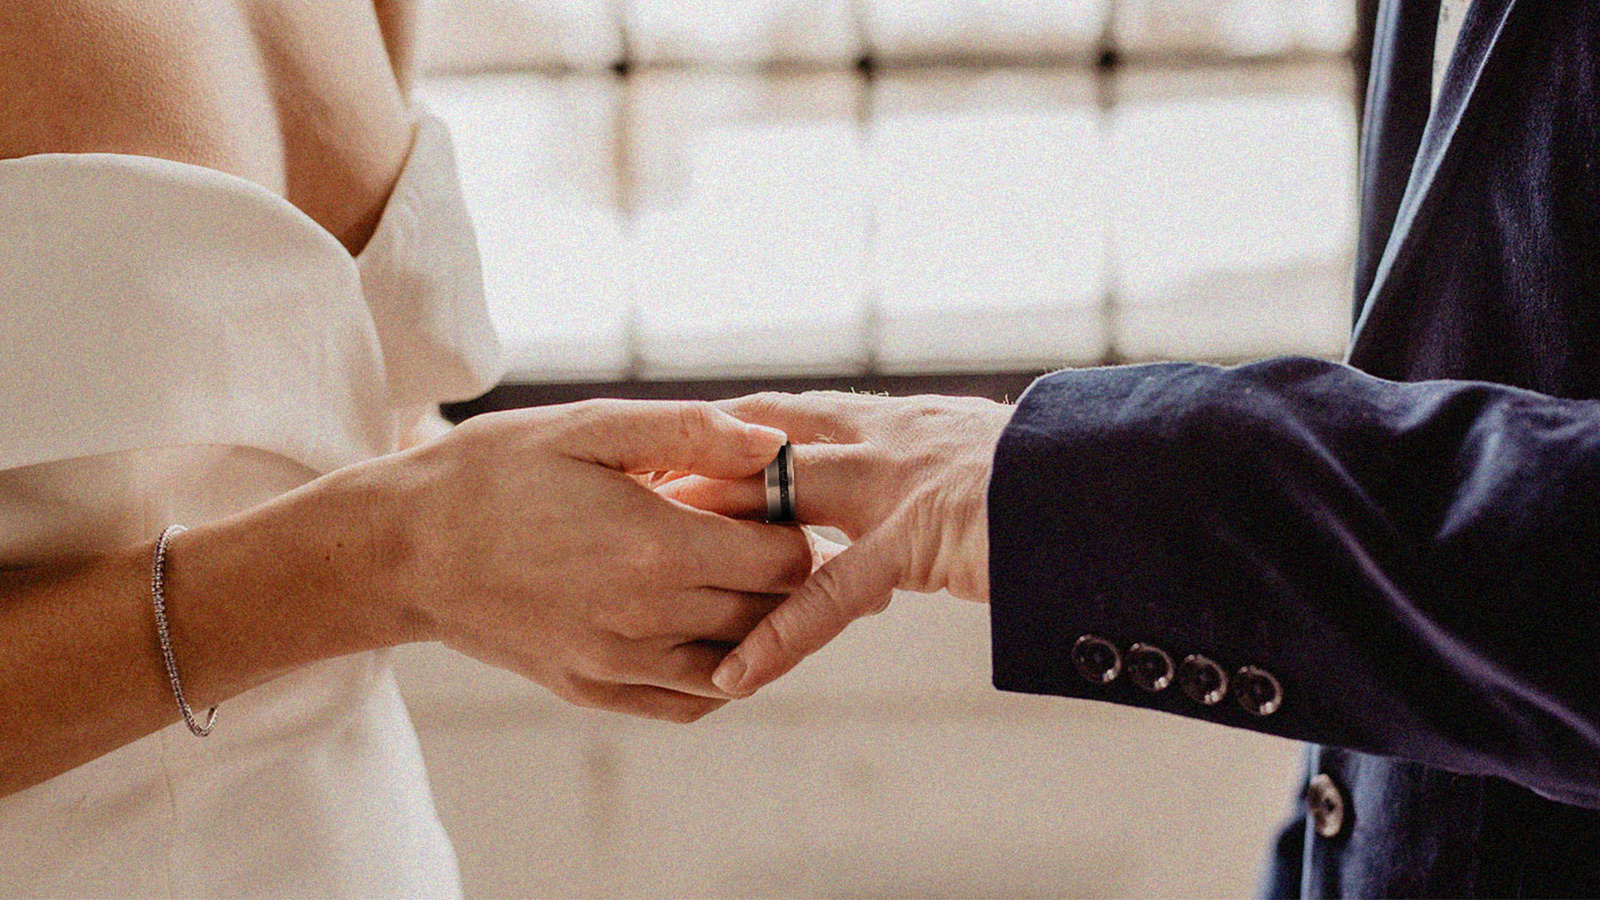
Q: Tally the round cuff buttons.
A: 4